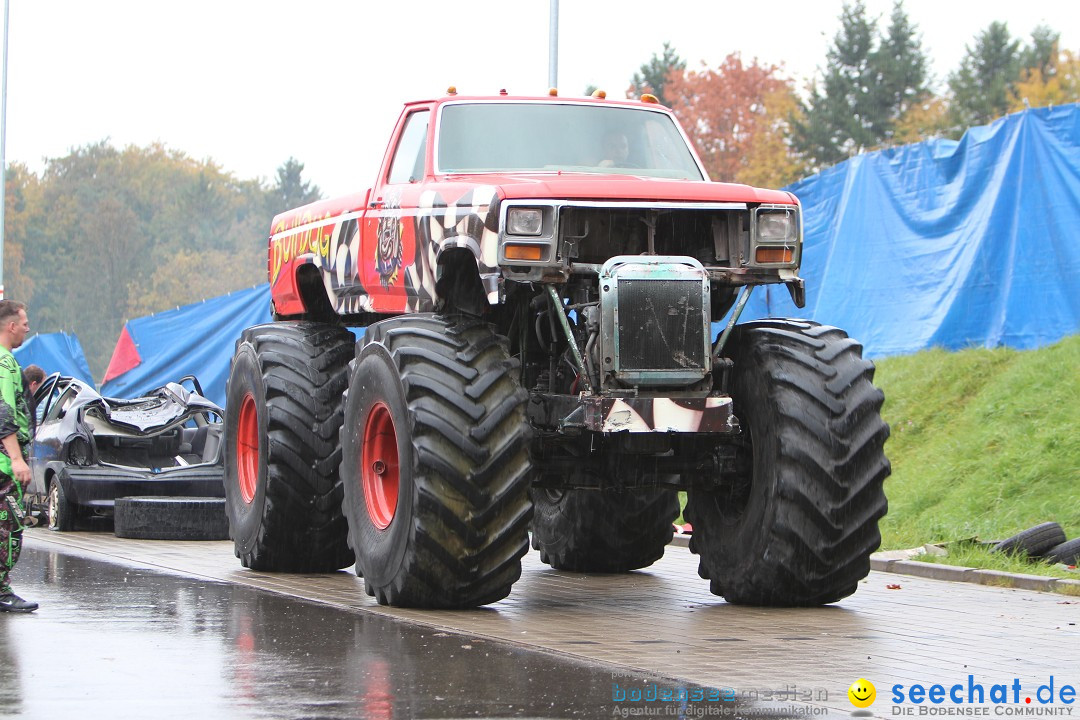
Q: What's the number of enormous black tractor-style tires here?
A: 4